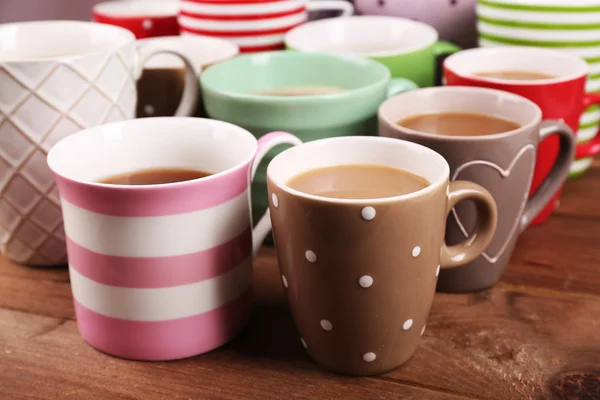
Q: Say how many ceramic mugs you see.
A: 12